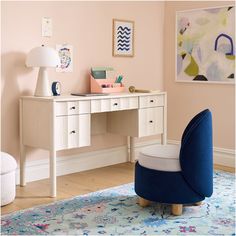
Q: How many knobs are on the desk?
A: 5